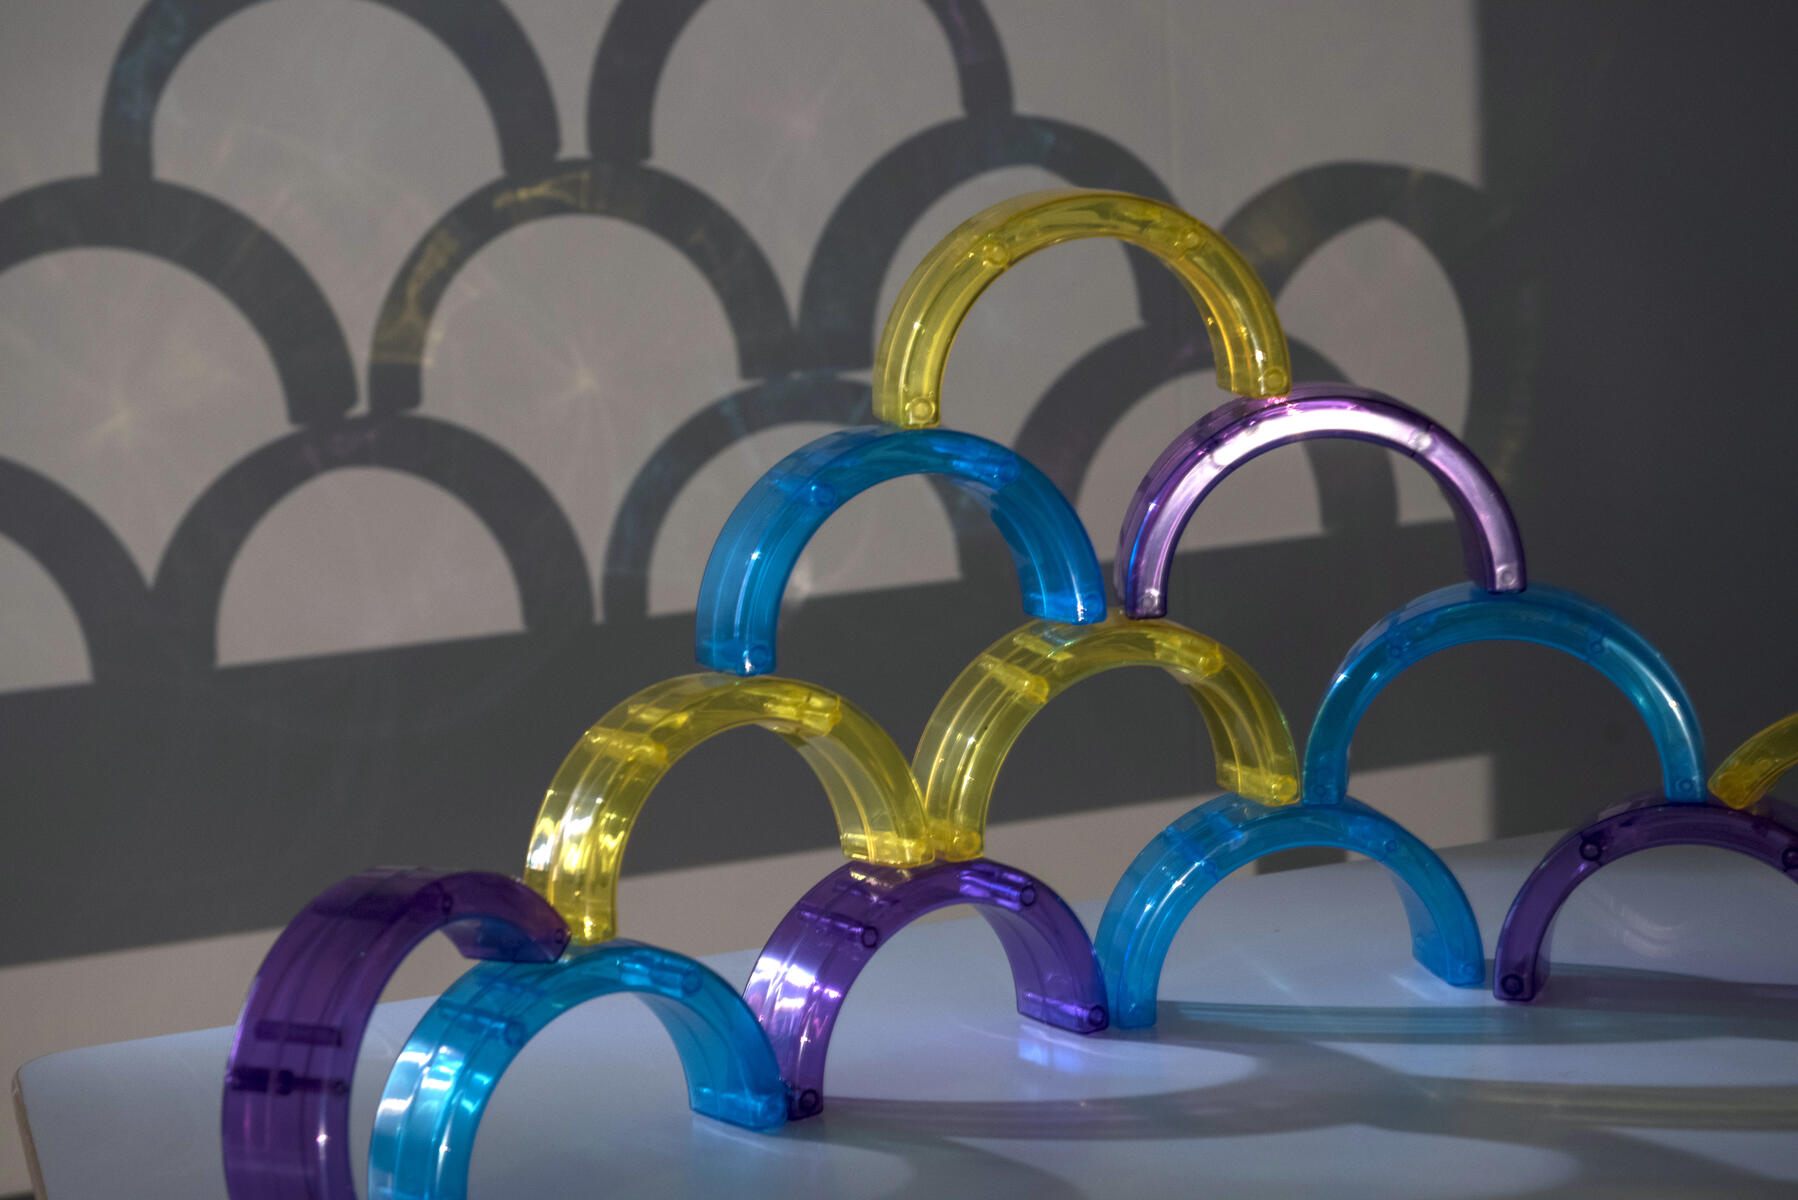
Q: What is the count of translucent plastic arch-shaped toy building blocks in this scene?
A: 12